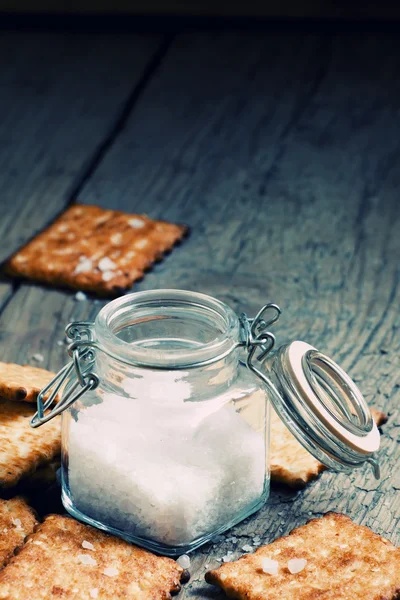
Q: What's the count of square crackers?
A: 7